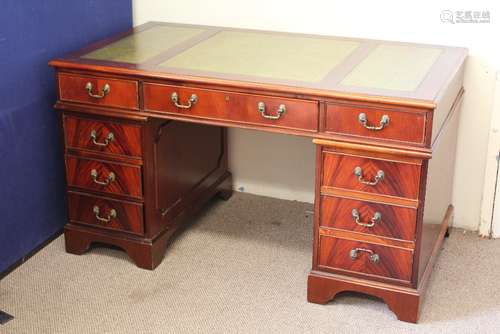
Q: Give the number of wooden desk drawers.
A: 9